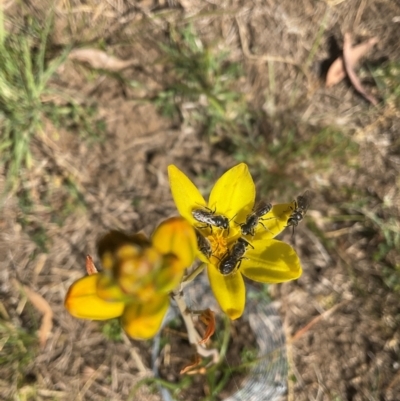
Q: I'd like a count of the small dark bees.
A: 5